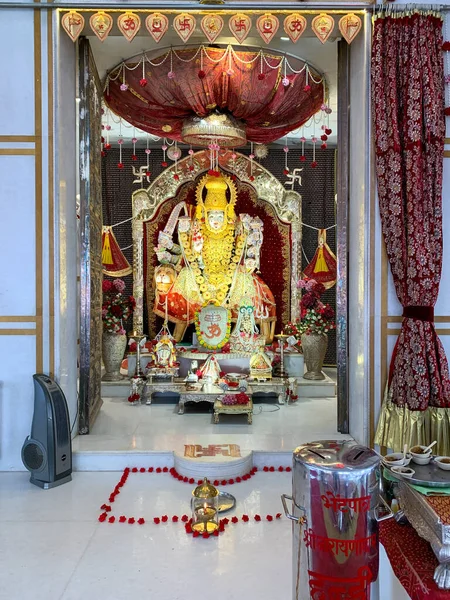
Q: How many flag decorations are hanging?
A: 11